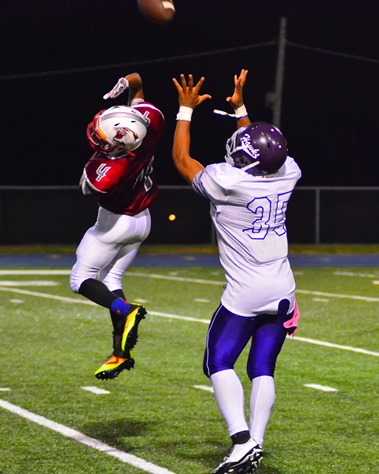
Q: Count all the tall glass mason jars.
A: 0